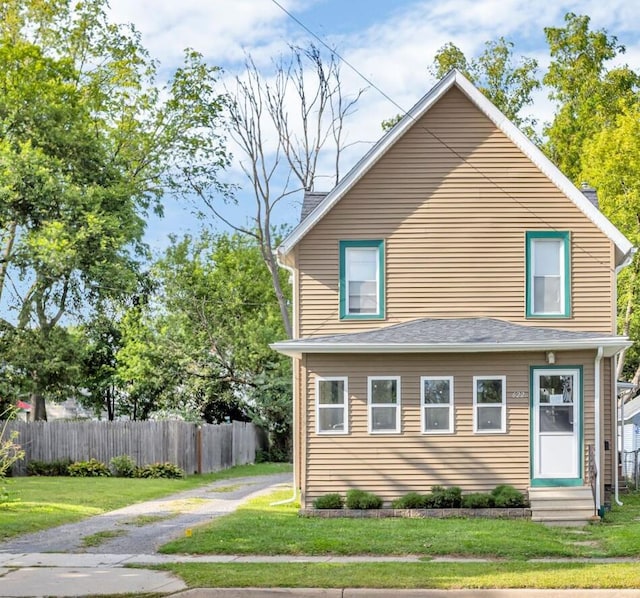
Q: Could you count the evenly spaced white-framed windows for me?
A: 4